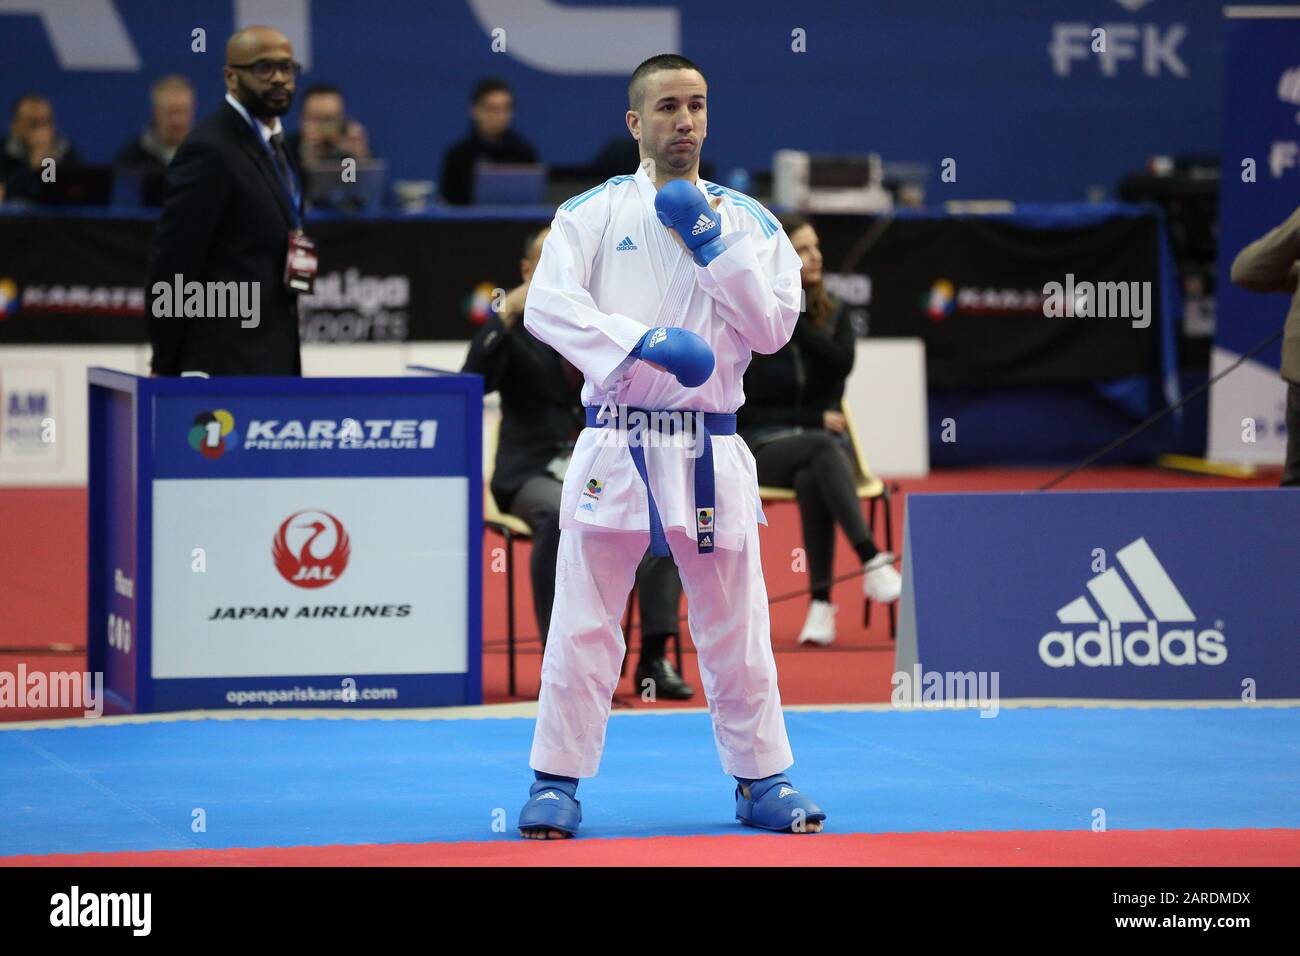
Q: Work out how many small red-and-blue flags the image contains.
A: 0